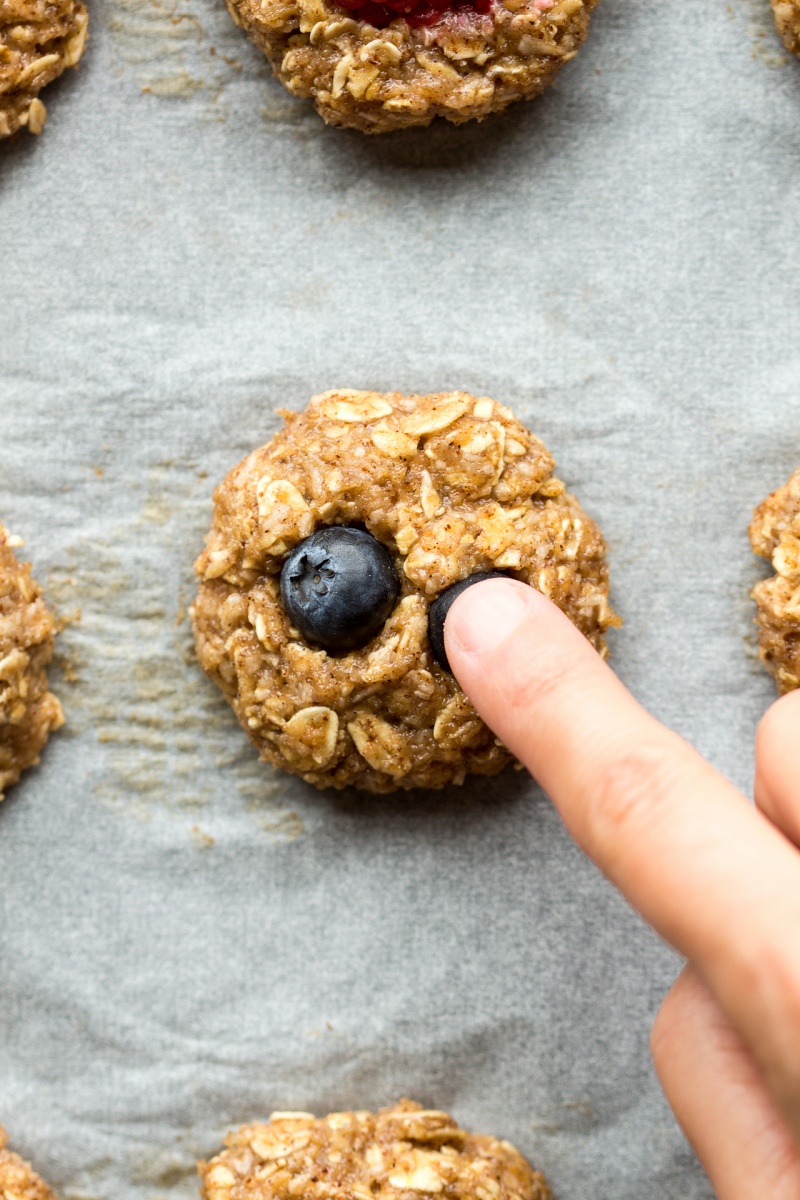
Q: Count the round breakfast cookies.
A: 8